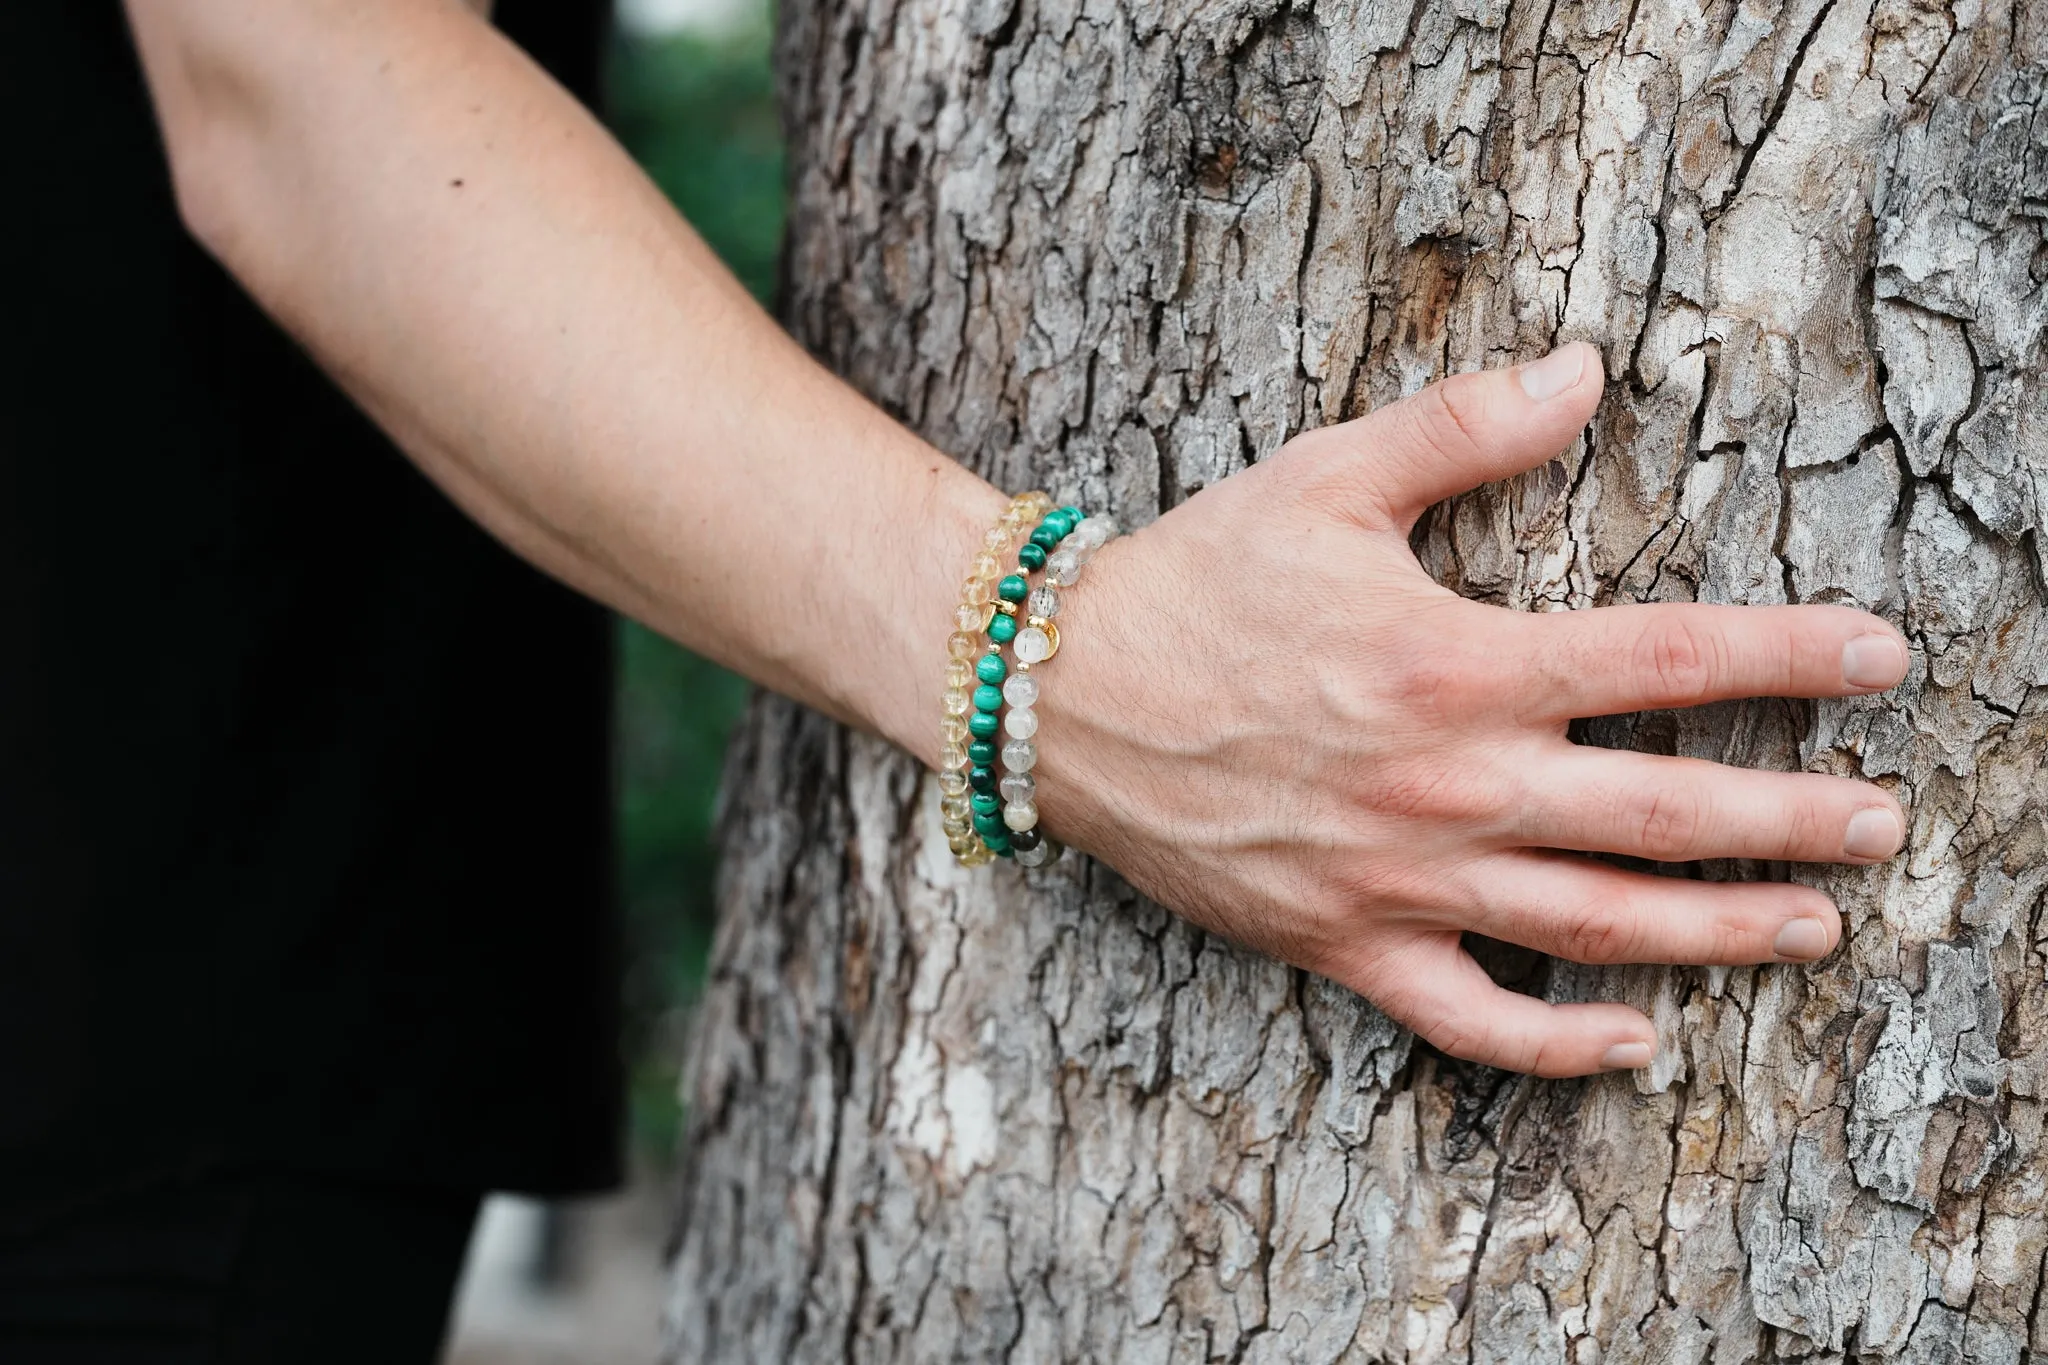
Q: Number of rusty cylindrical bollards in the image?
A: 0